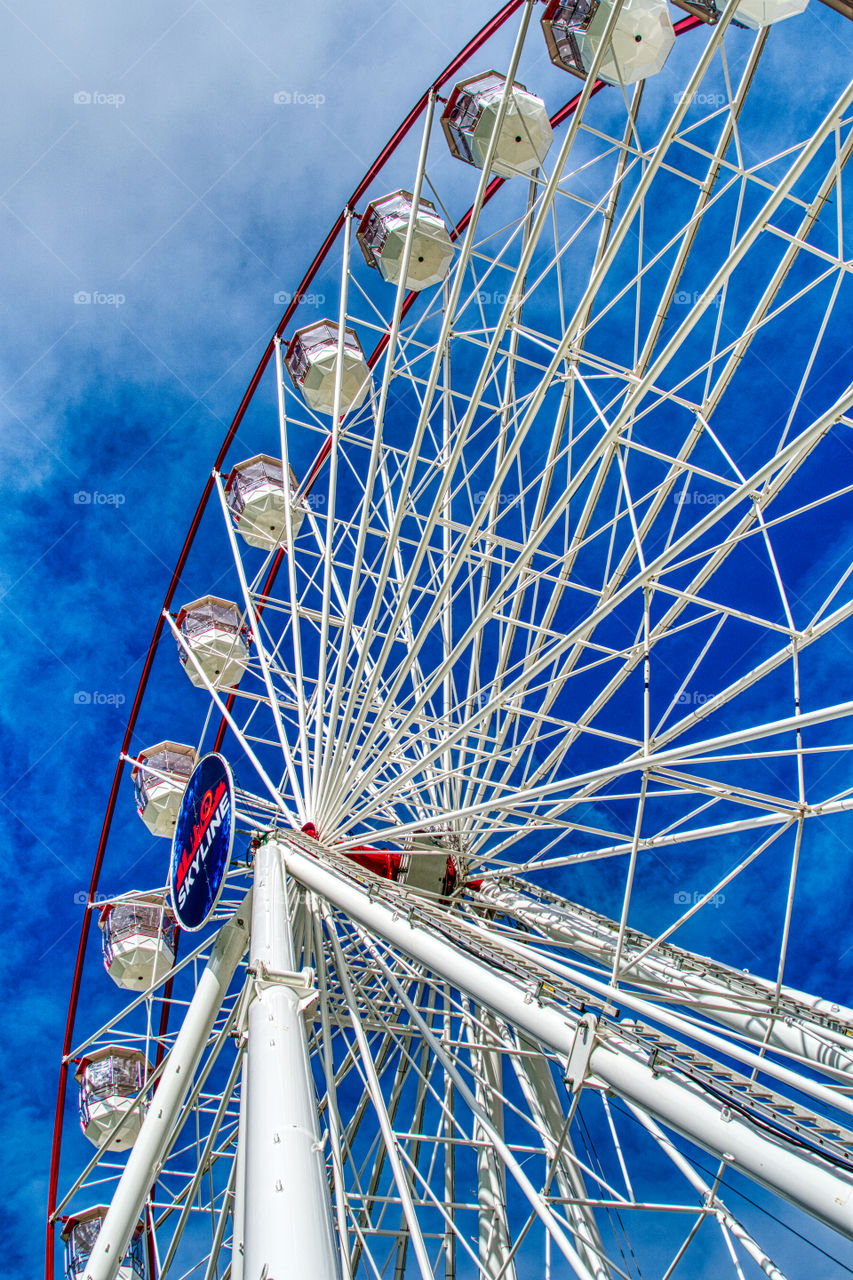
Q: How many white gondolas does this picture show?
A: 11